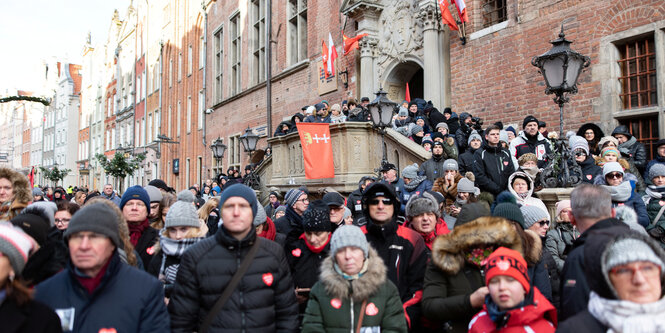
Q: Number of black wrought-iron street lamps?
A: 4